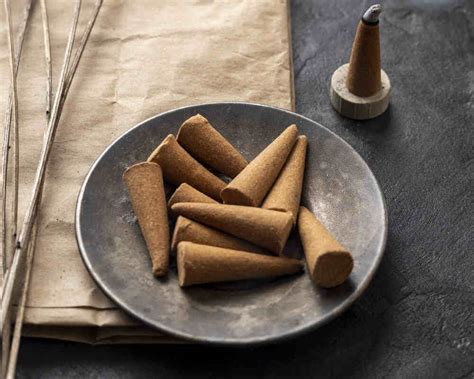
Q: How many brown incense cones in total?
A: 11